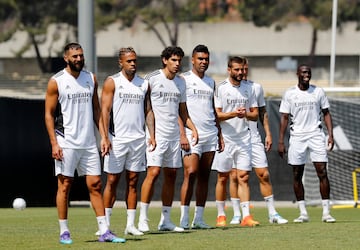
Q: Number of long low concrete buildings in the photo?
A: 1